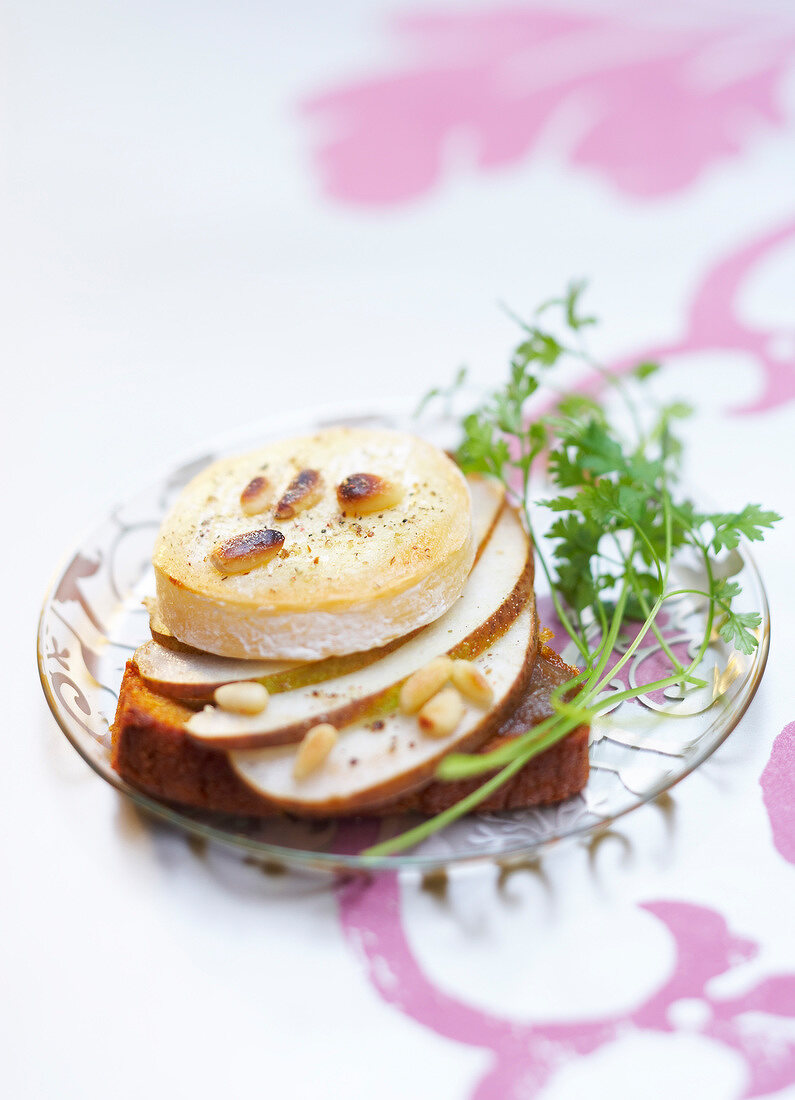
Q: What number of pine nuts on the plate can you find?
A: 9